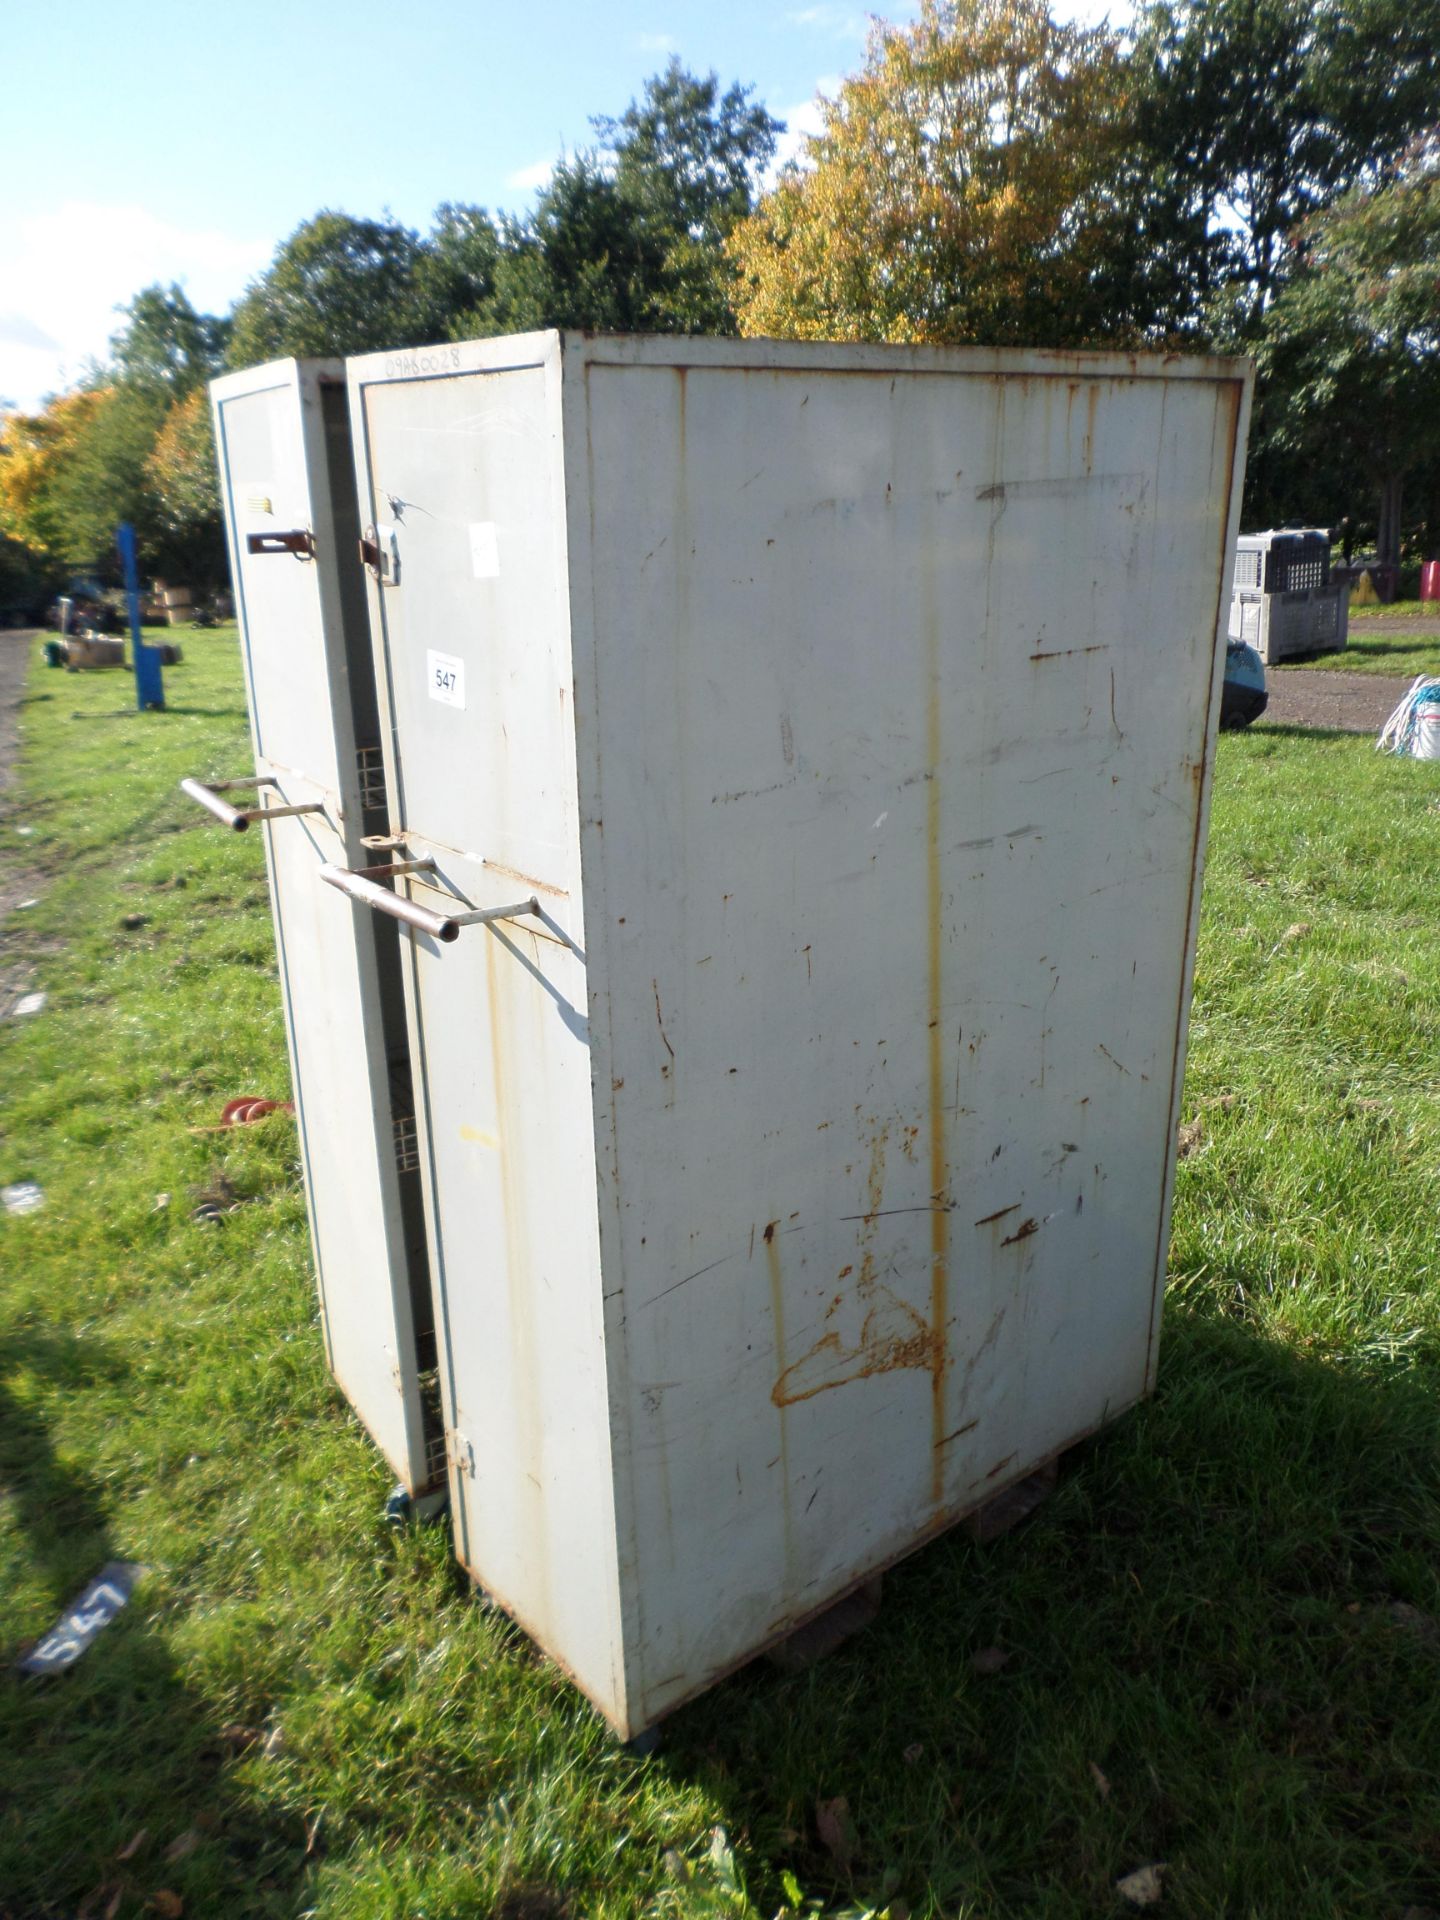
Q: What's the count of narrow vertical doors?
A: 2